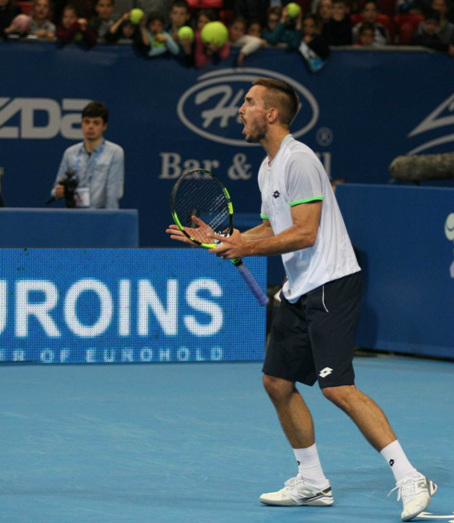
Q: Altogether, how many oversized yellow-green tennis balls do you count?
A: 4